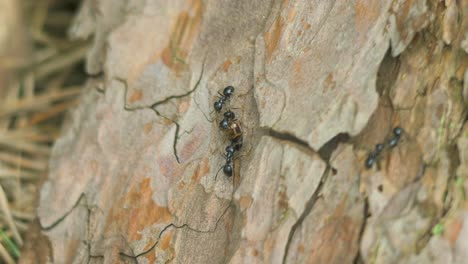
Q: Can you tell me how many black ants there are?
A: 5